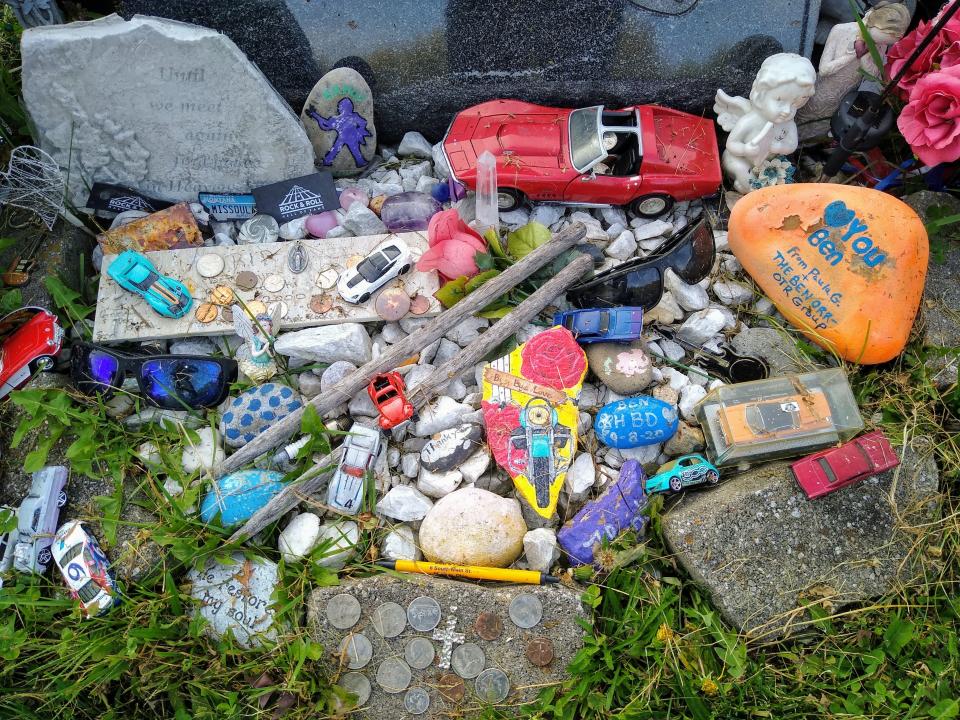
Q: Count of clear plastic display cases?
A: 1